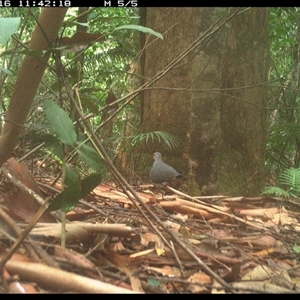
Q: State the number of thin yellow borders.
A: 0